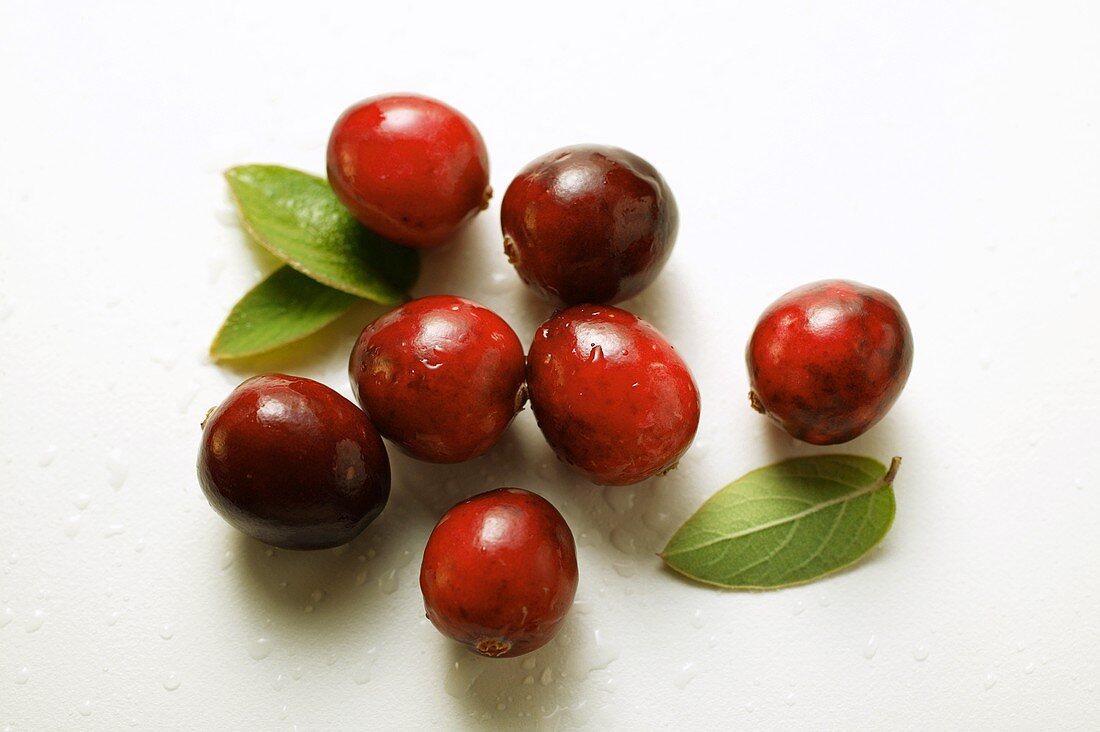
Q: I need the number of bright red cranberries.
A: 5